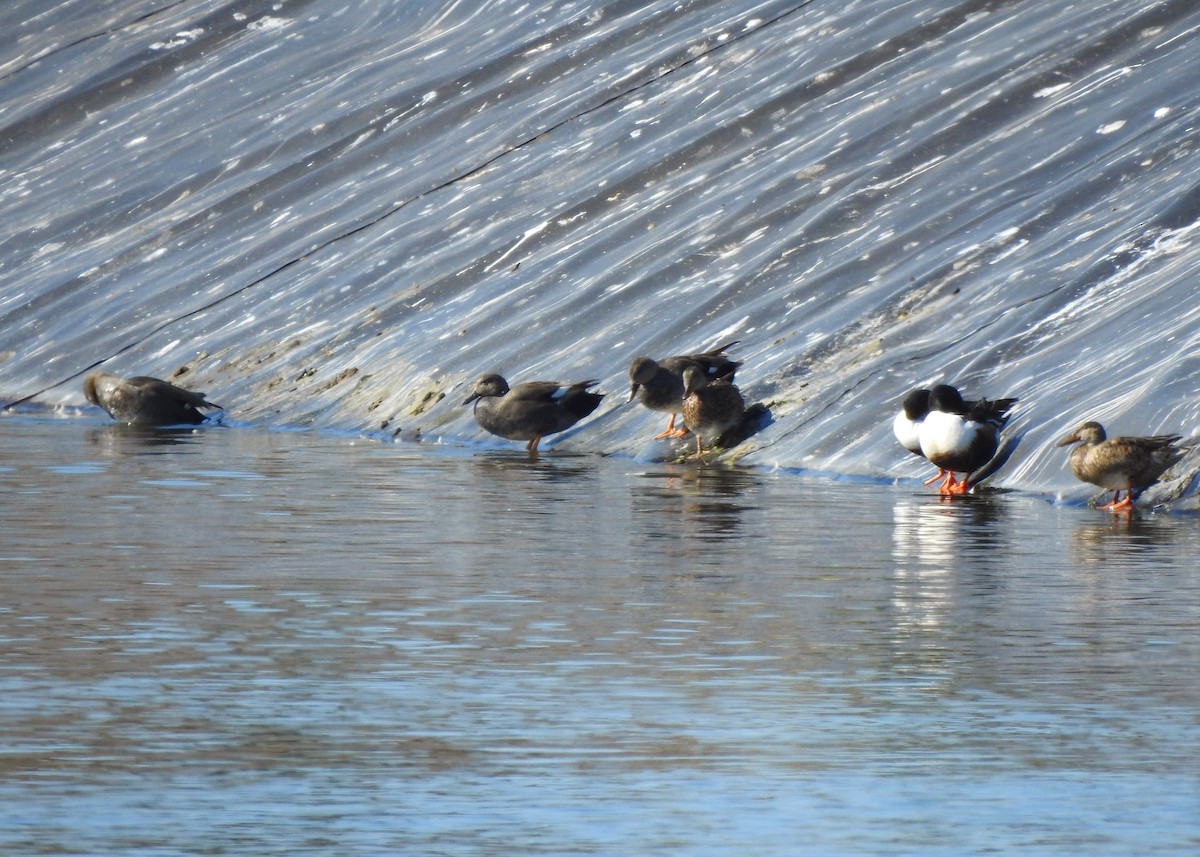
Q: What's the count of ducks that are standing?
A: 6